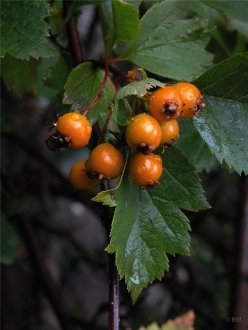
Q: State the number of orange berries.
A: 8